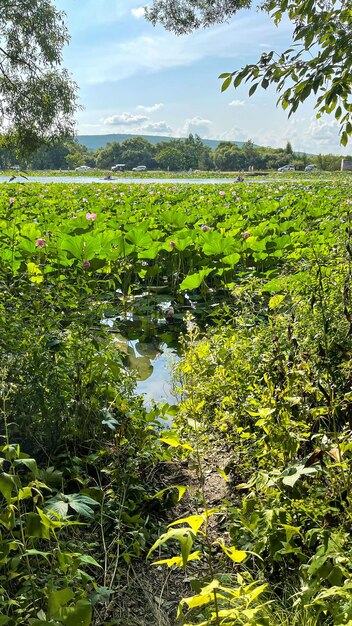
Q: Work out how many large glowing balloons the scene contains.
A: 0